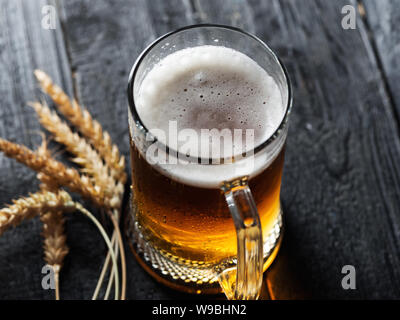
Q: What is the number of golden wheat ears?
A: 5